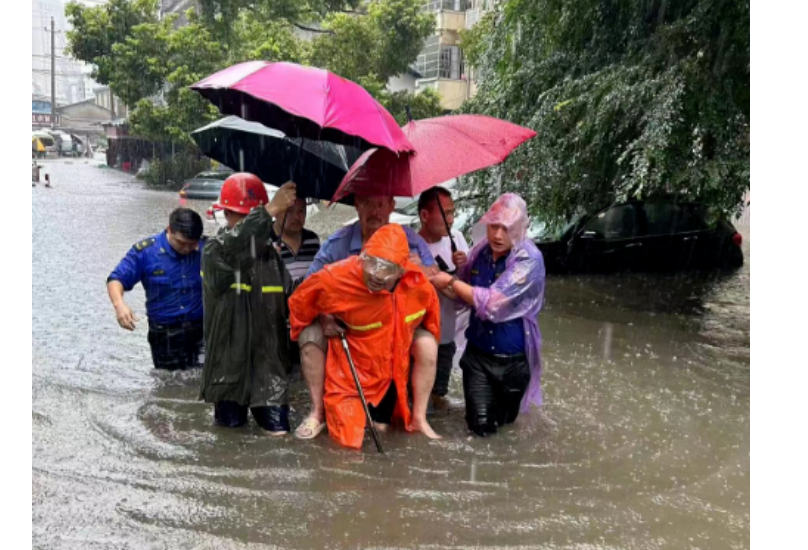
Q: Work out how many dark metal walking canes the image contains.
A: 1